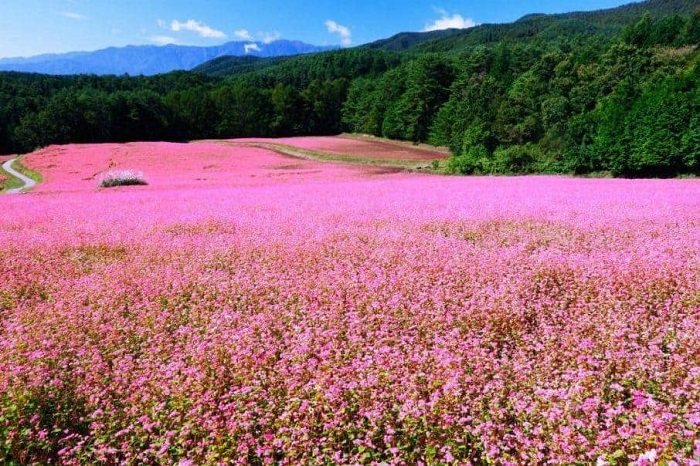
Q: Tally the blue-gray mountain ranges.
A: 1